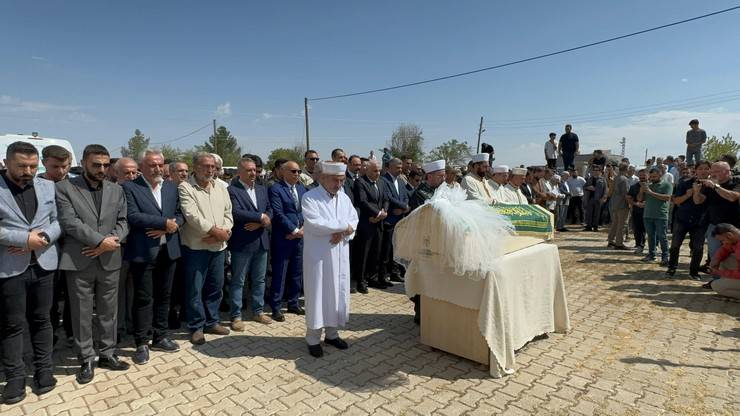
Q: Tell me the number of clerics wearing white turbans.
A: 5